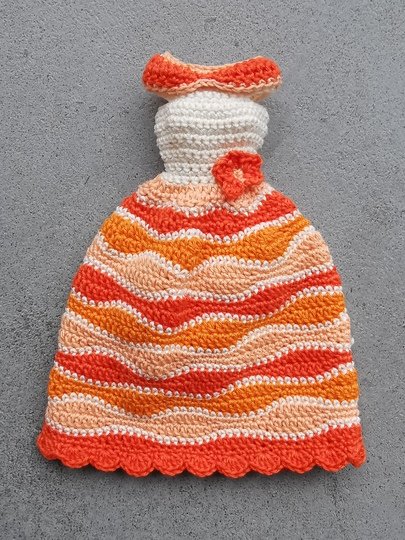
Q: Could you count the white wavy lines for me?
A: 10